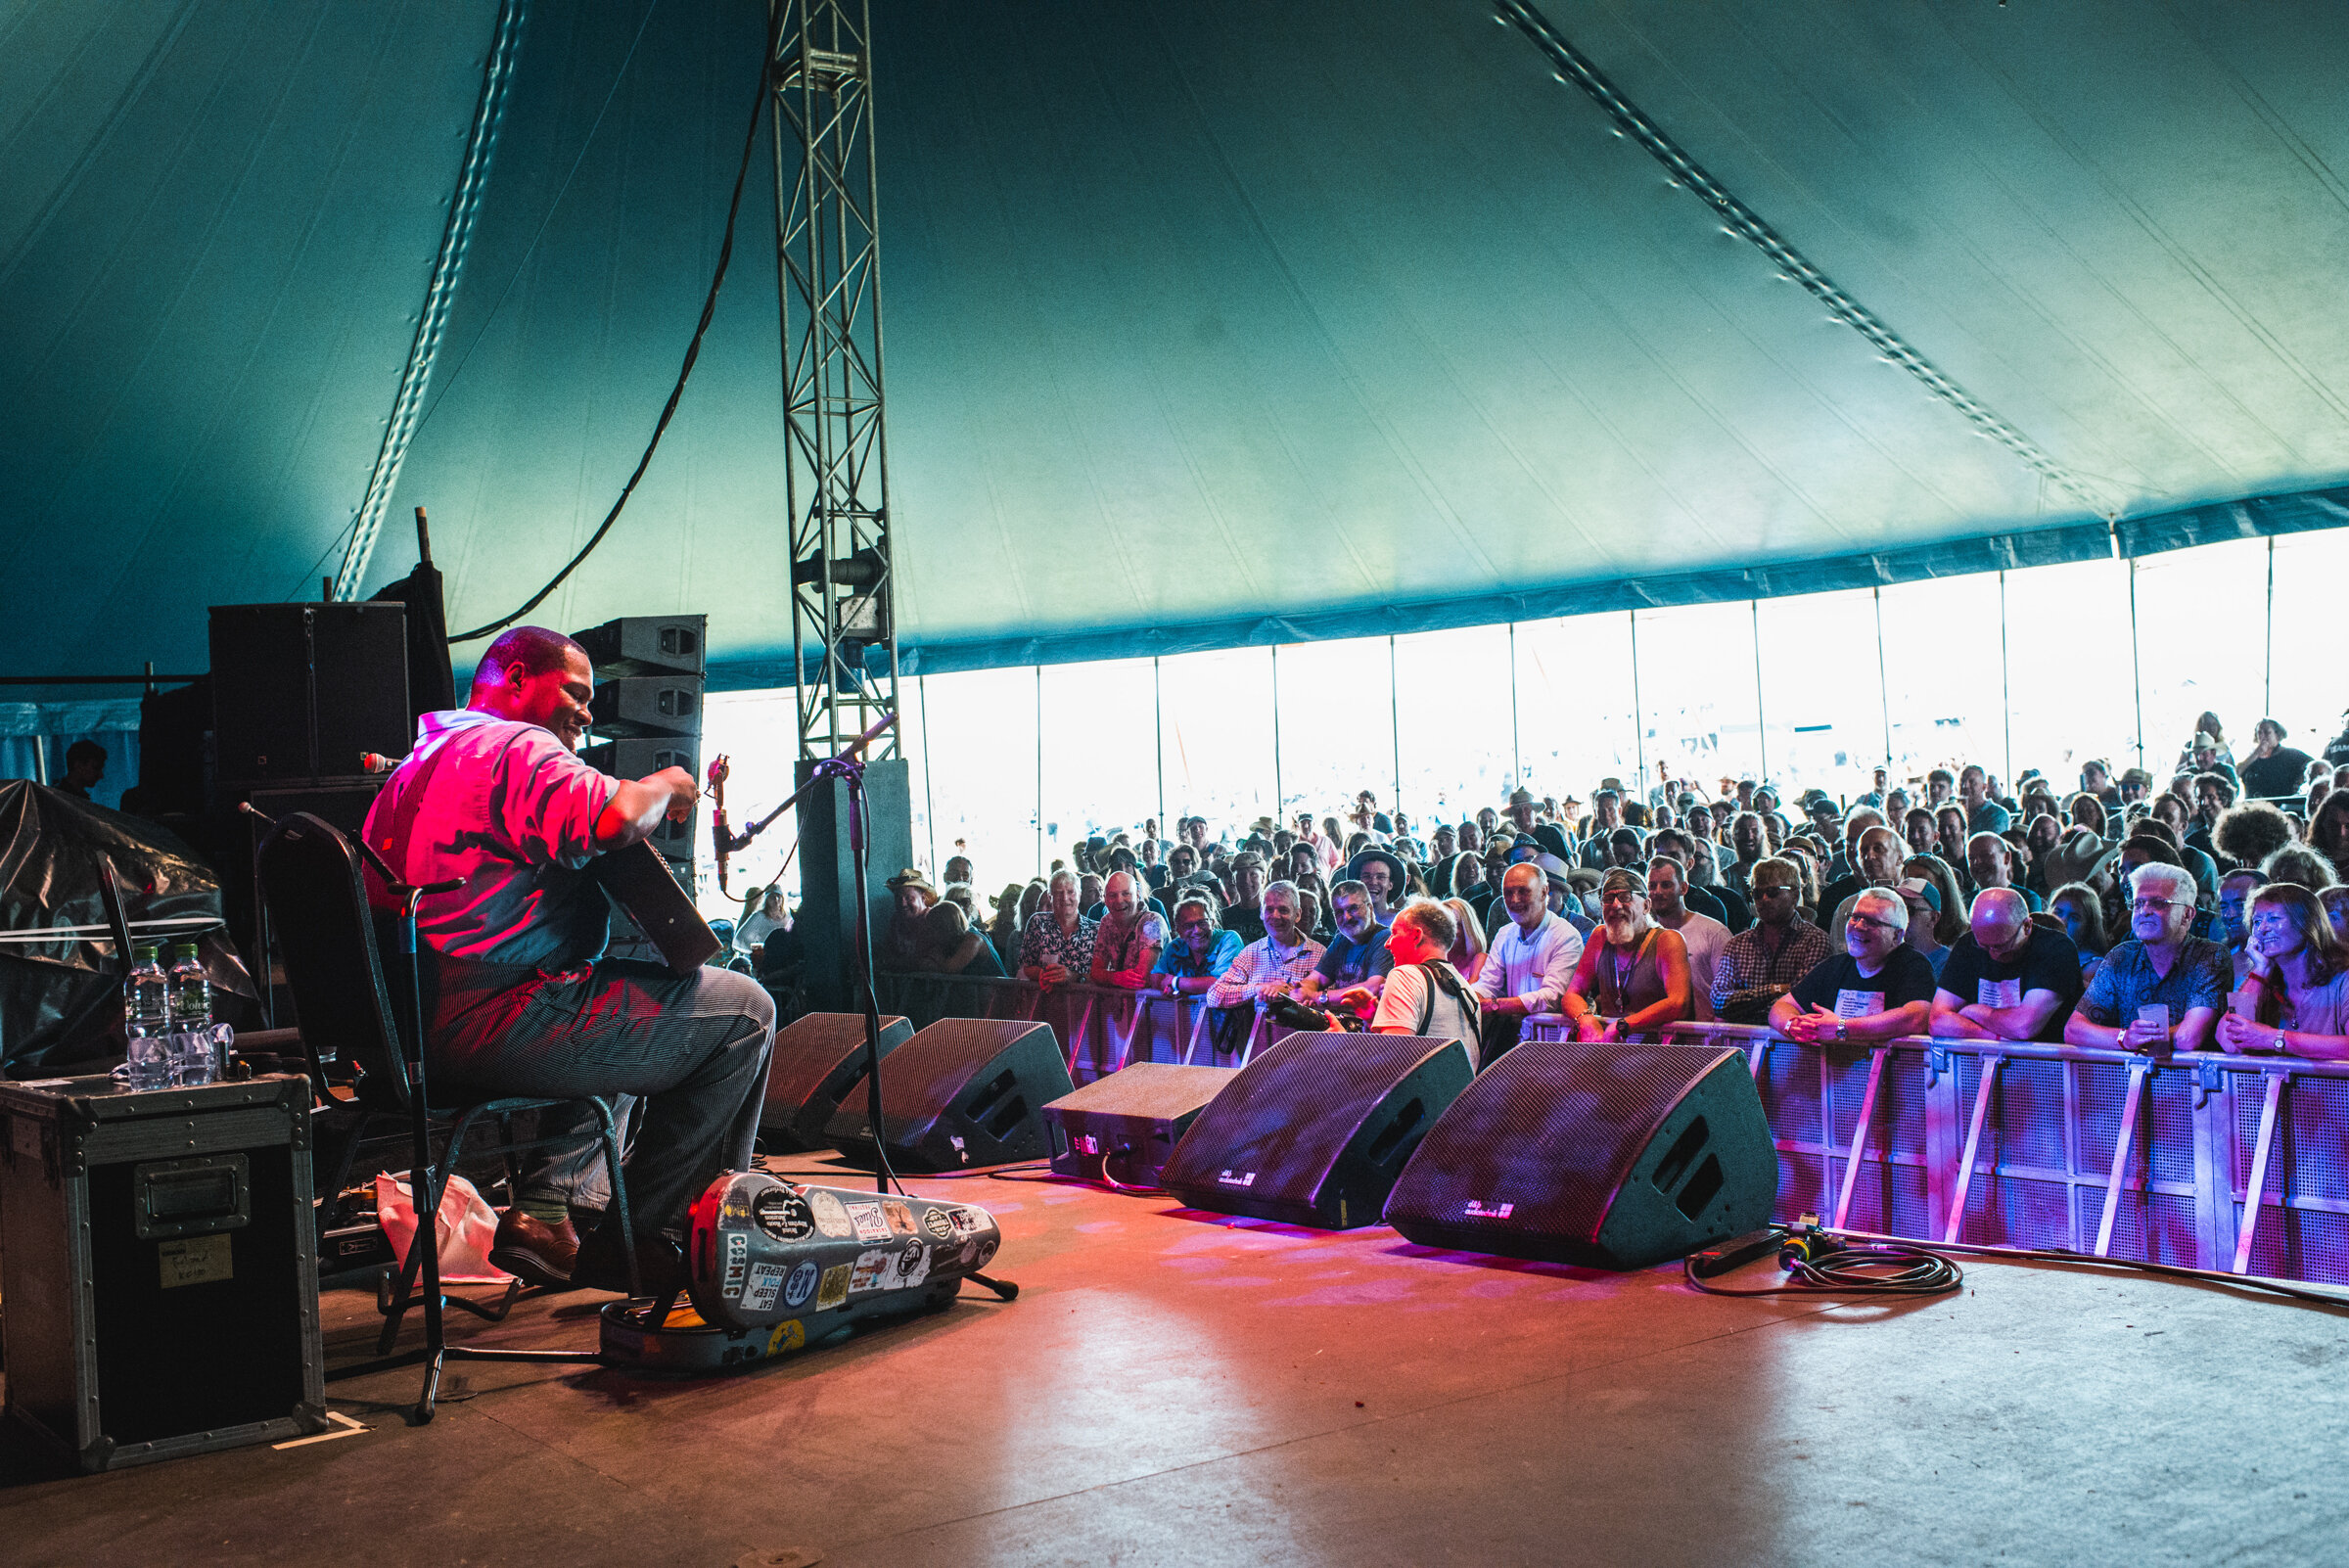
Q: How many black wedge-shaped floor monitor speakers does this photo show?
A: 4